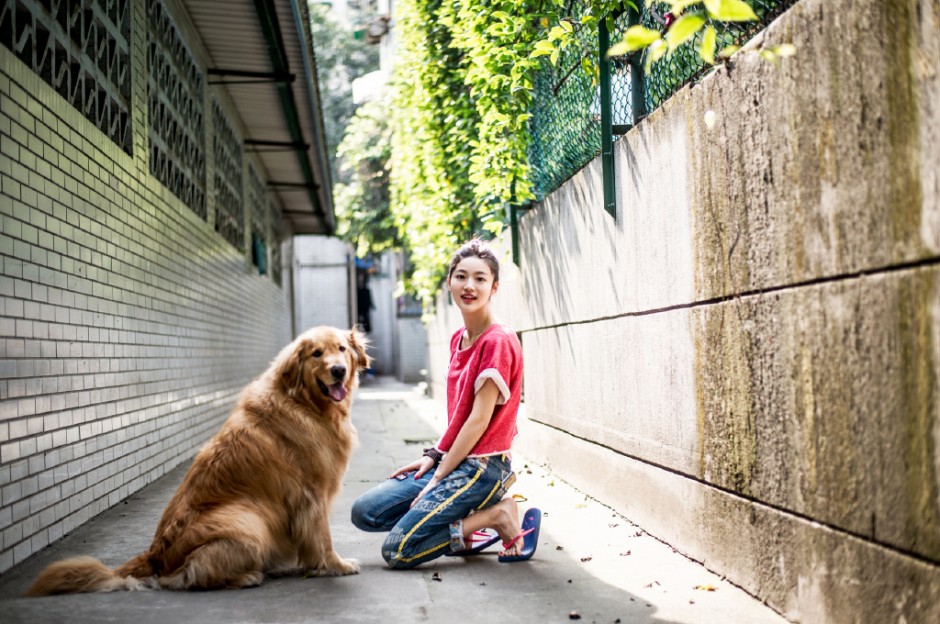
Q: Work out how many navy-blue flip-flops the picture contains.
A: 2